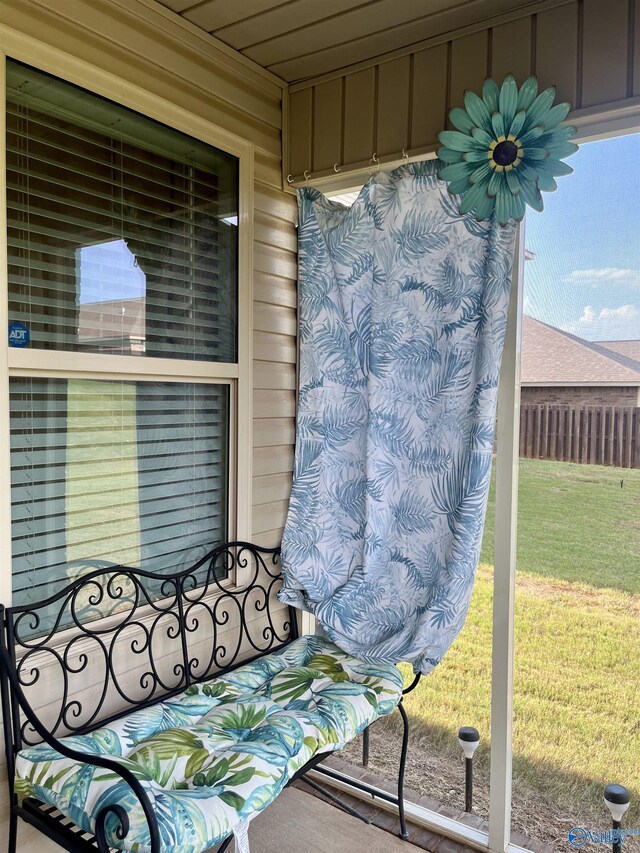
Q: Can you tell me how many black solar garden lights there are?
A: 2